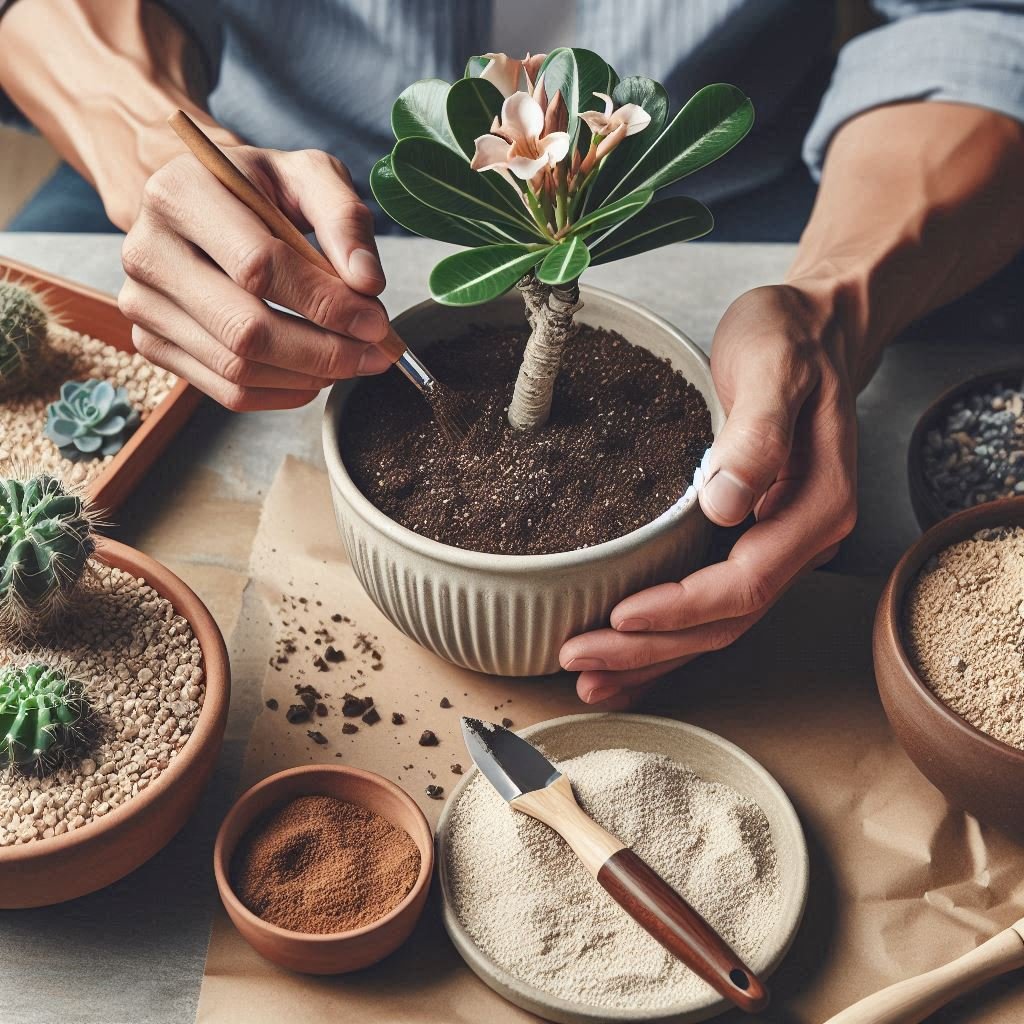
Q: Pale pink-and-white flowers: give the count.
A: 3